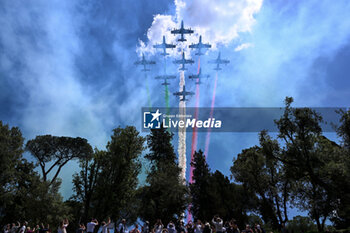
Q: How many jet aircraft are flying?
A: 9